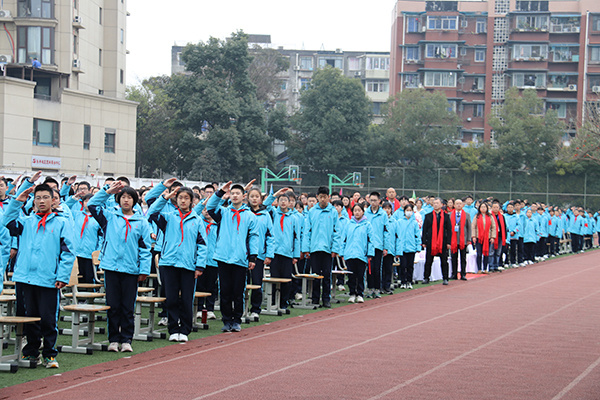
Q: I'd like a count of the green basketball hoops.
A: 2